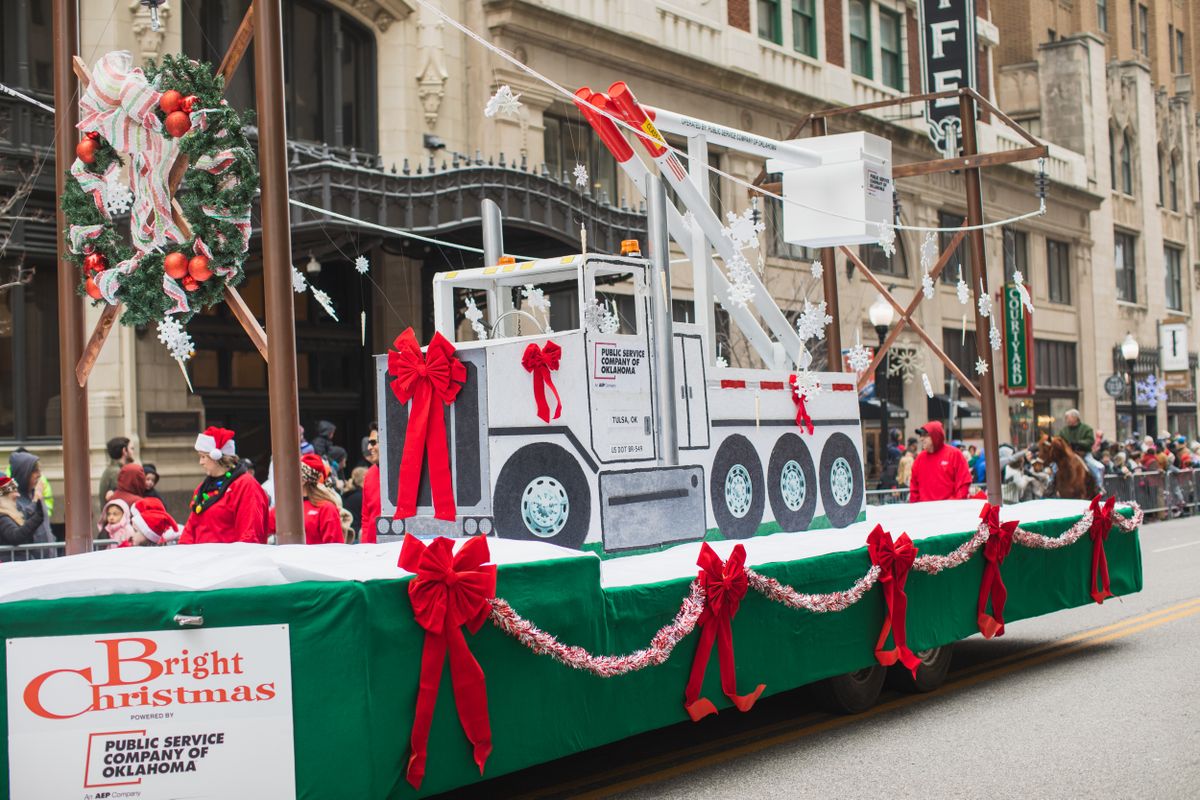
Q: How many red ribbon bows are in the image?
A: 8